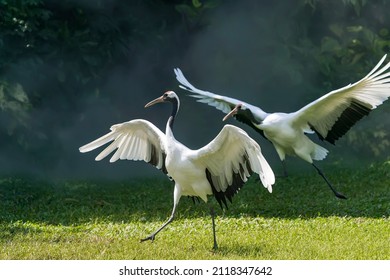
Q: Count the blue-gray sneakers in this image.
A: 0